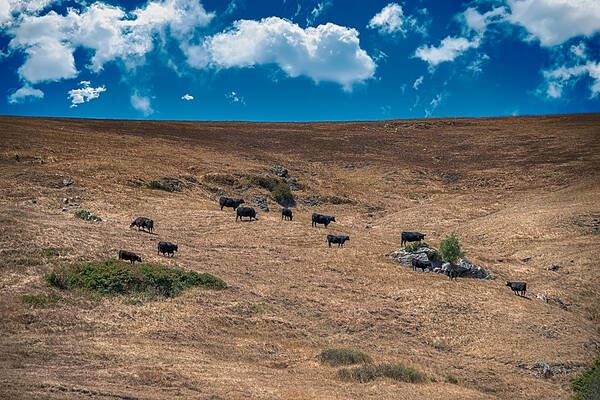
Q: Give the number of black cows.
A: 12